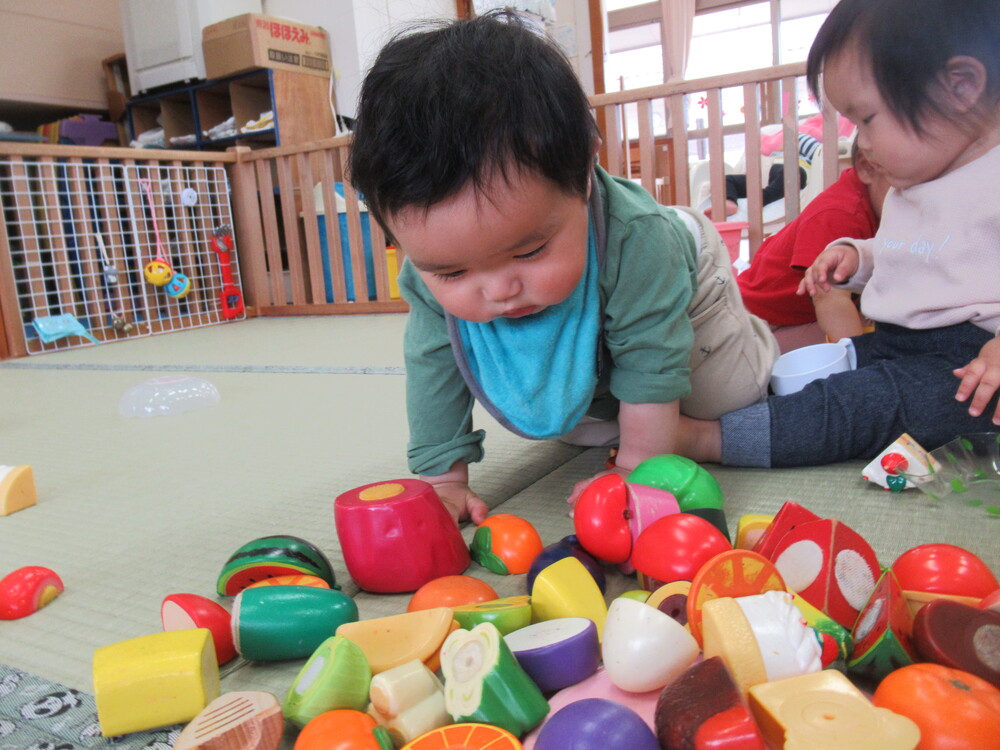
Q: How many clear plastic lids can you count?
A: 1